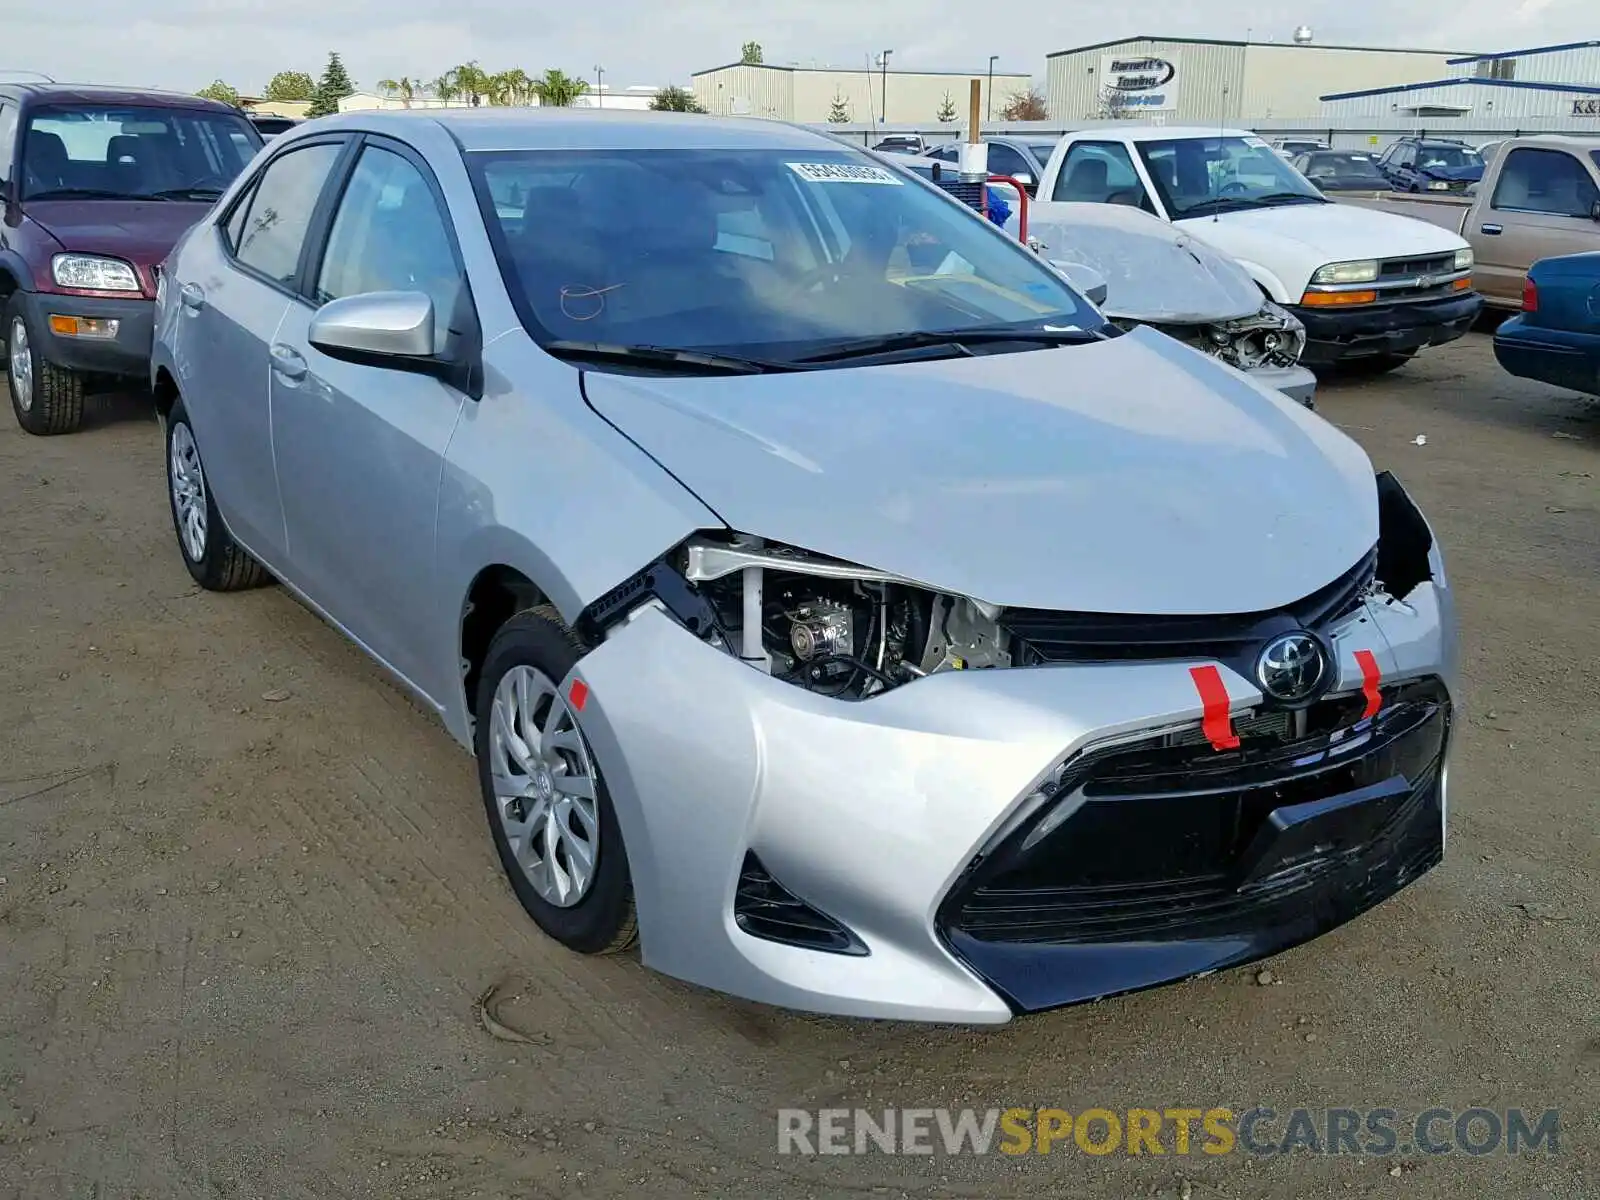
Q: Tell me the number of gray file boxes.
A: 0